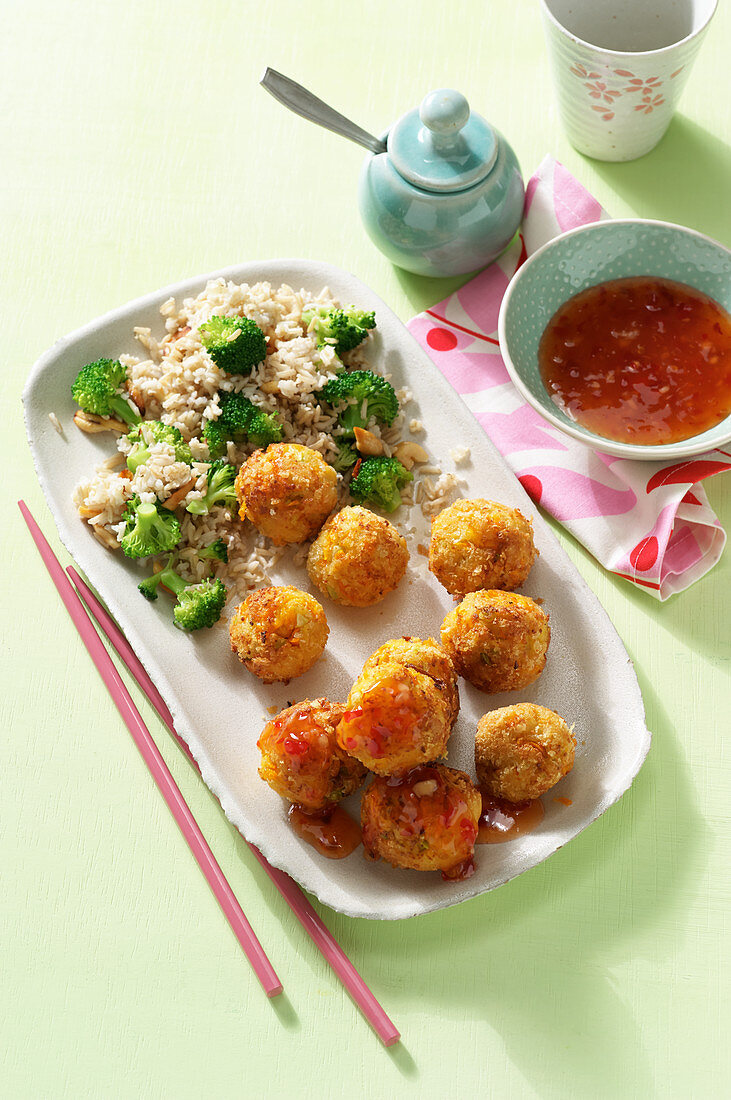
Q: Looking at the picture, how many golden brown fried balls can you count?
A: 10